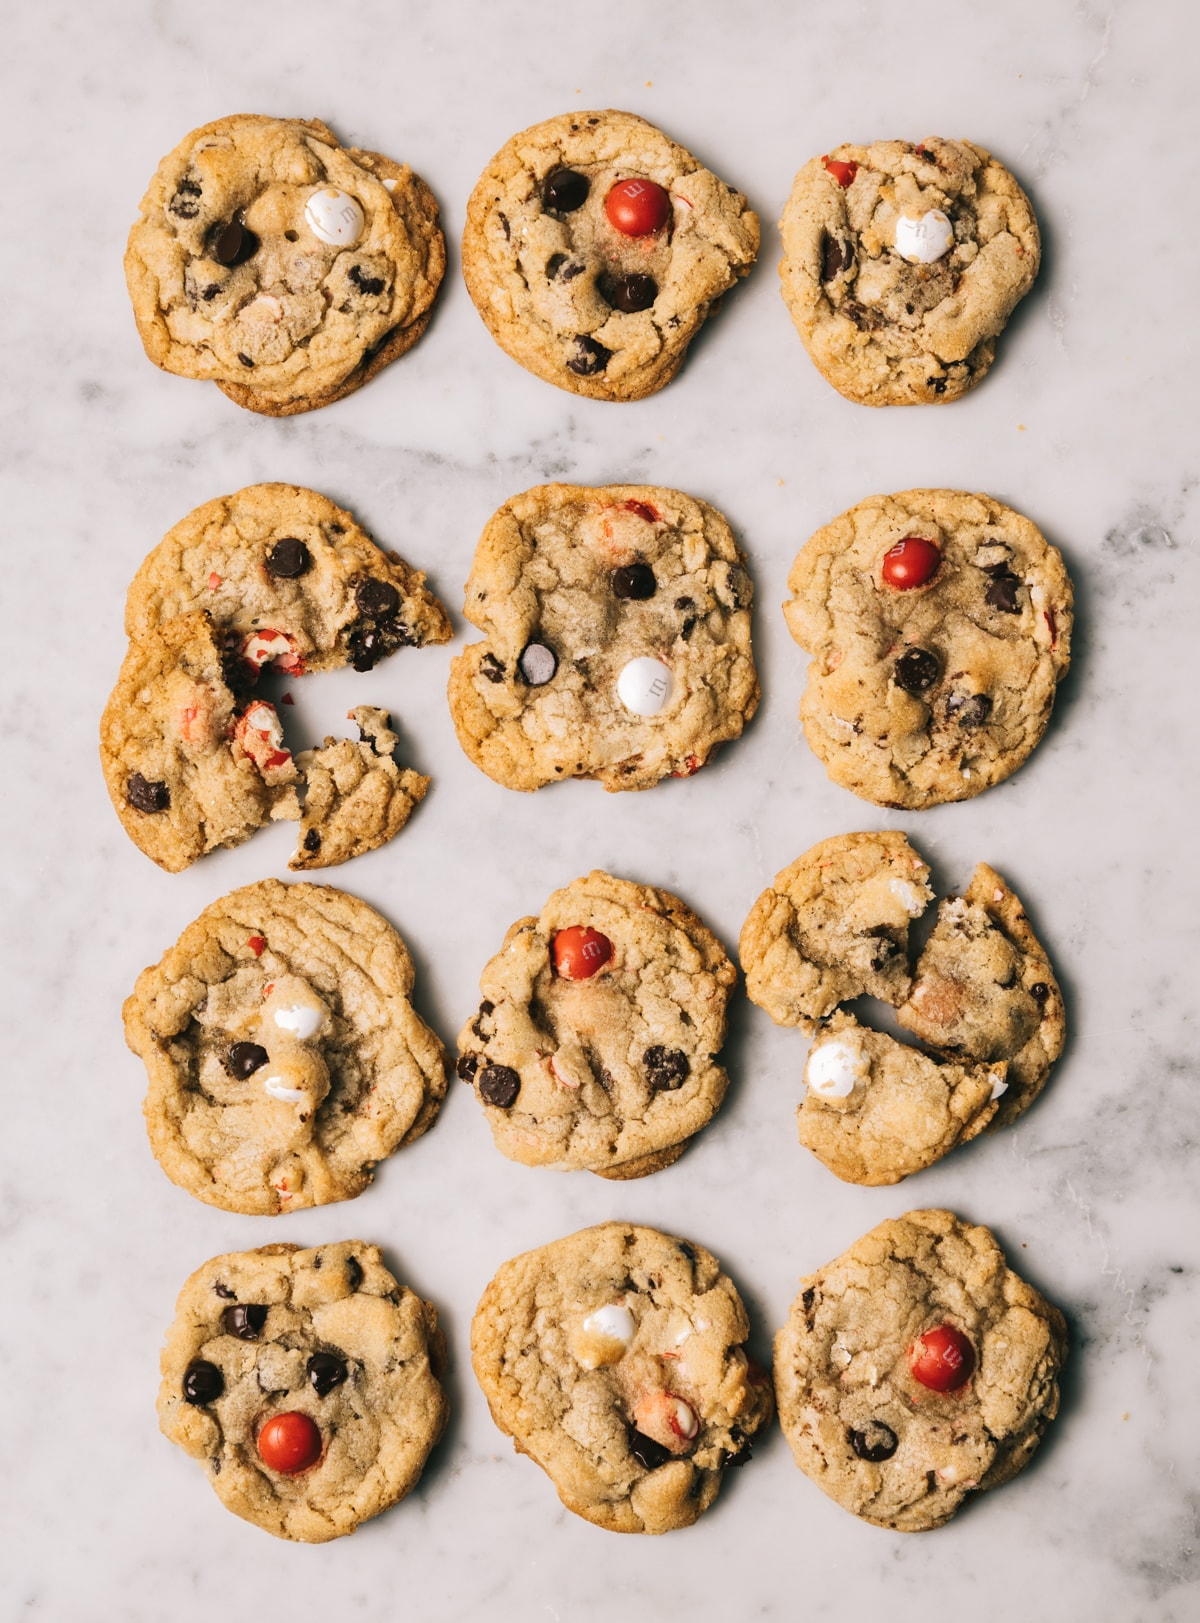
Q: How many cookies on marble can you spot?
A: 12